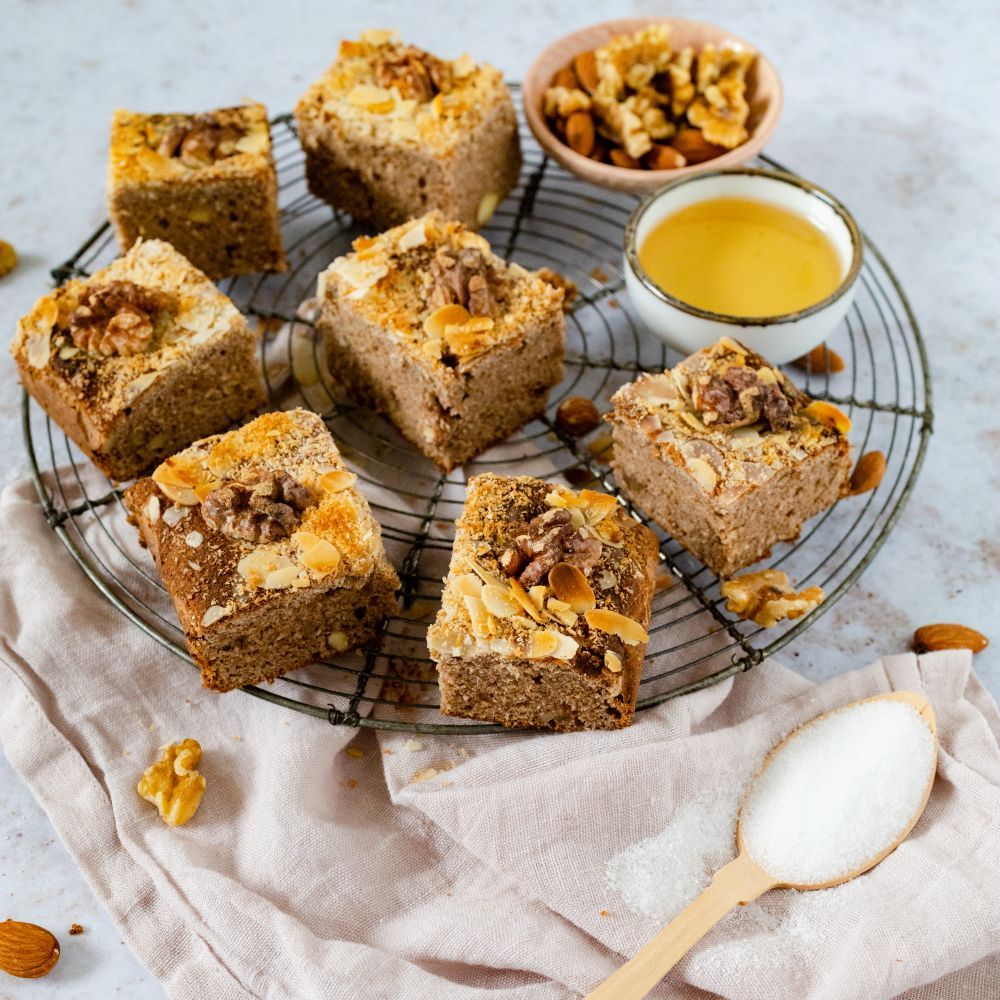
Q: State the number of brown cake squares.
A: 7